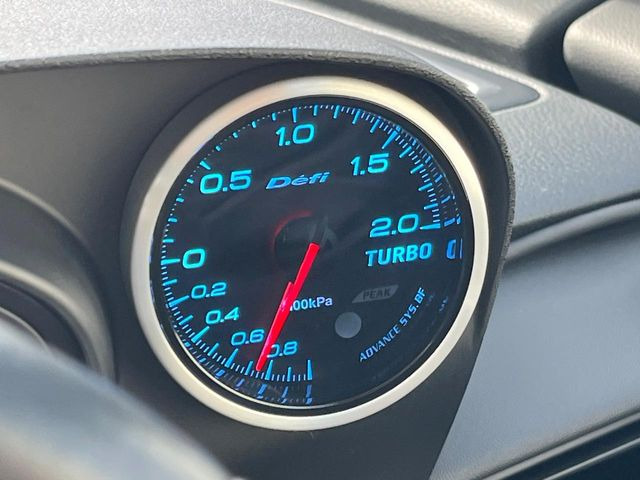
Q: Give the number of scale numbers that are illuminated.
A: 9